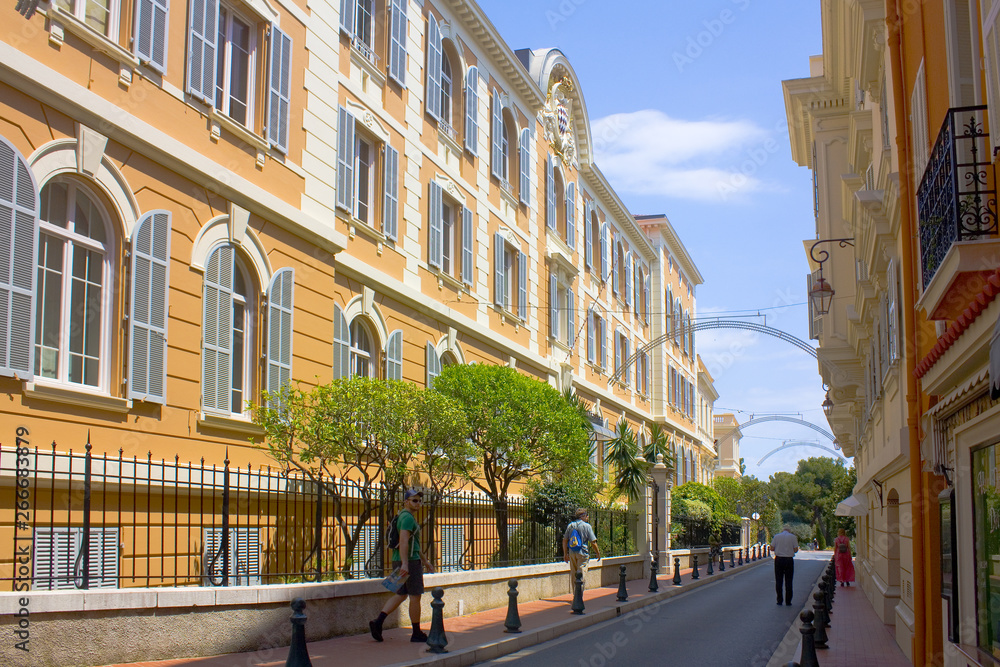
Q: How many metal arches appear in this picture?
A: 3